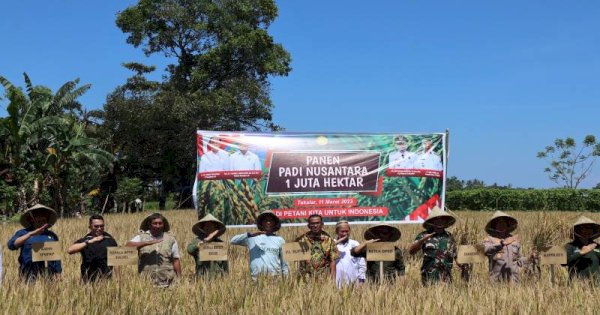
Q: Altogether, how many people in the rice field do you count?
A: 11